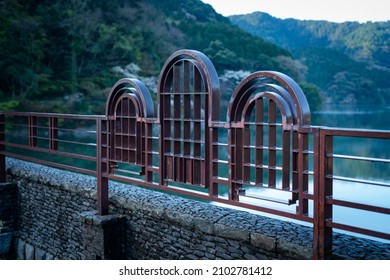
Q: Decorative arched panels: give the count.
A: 3